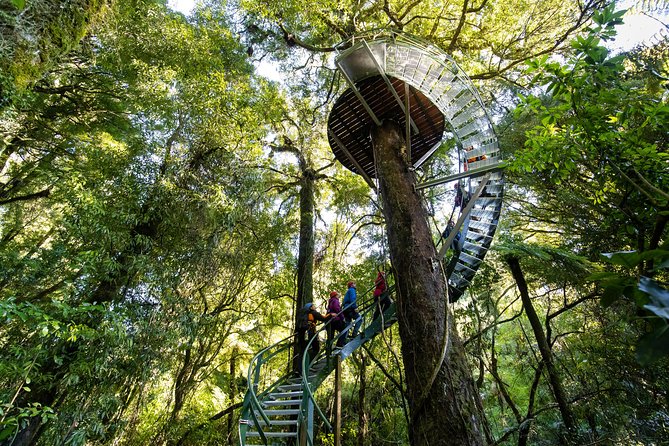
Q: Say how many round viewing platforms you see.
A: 1